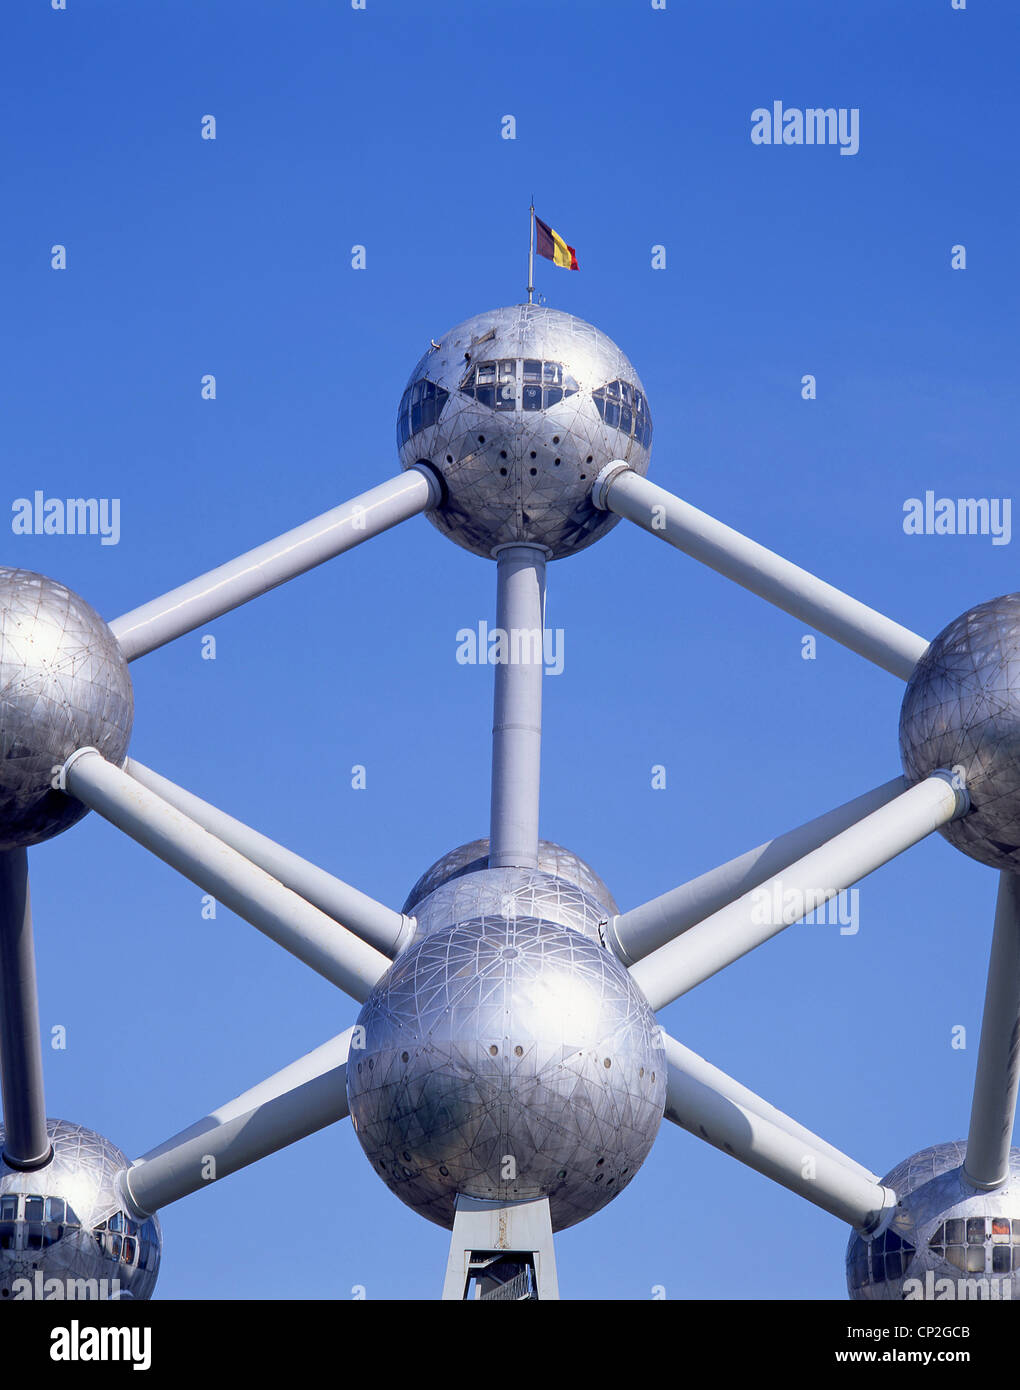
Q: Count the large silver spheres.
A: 8